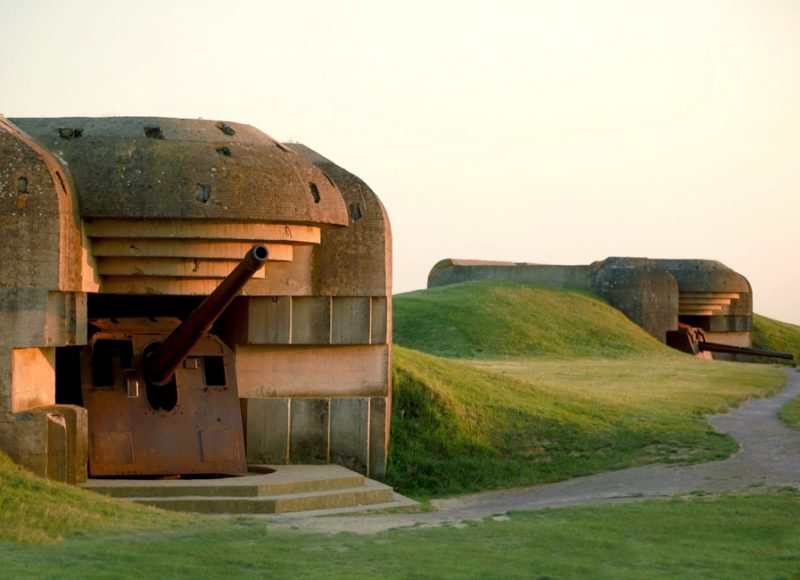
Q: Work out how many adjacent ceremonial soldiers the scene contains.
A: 0